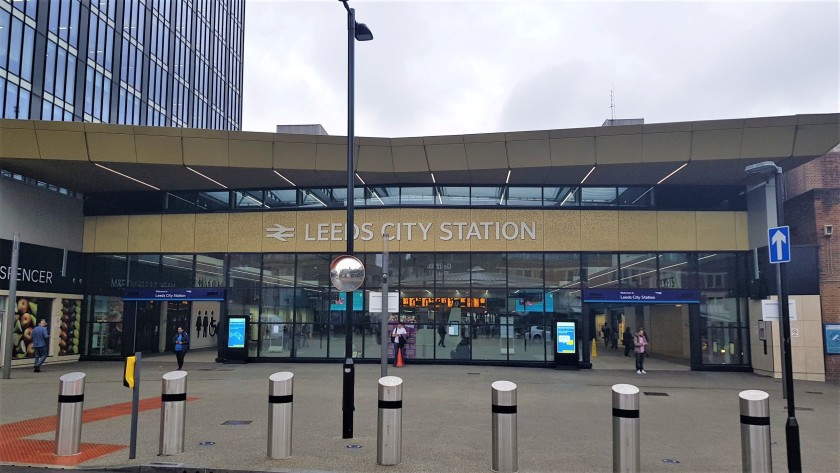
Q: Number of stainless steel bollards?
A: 7